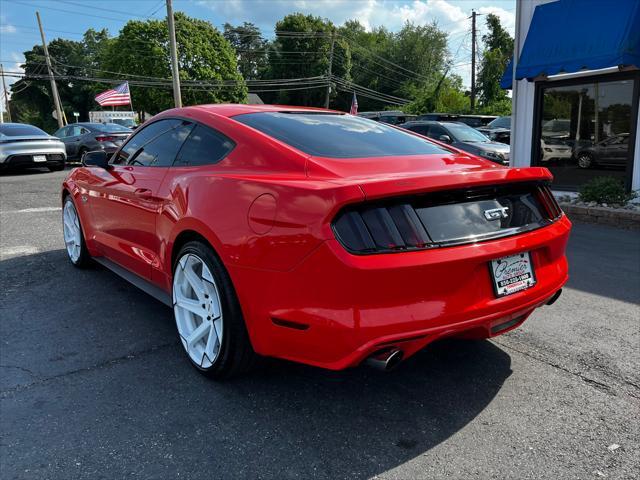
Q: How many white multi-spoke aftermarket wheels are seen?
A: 2